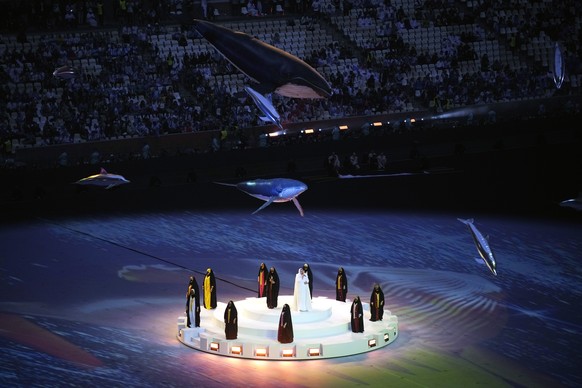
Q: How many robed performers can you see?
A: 12